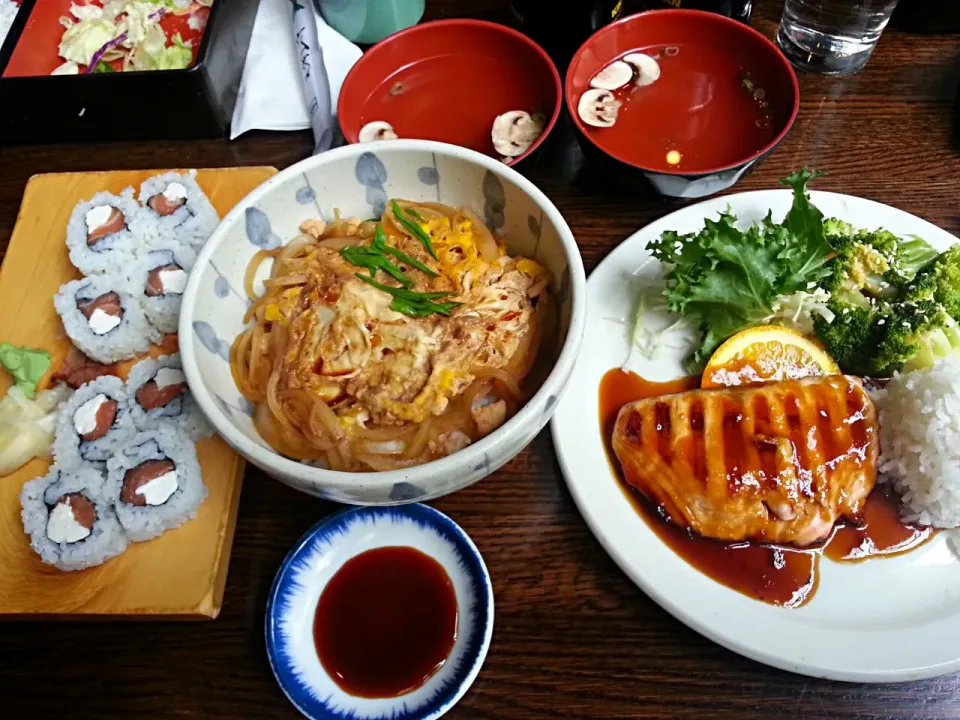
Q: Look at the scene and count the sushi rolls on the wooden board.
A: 8